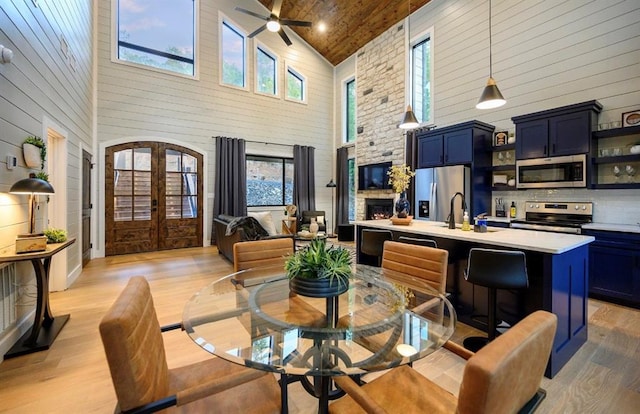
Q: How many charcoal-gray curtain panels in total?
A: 4